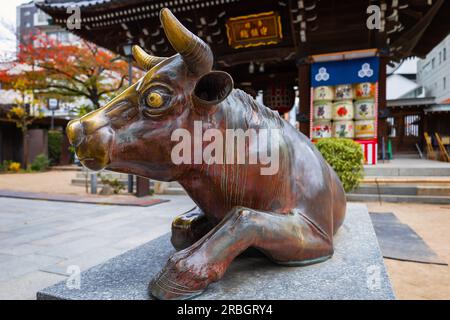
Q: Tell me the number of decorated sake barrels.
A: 9